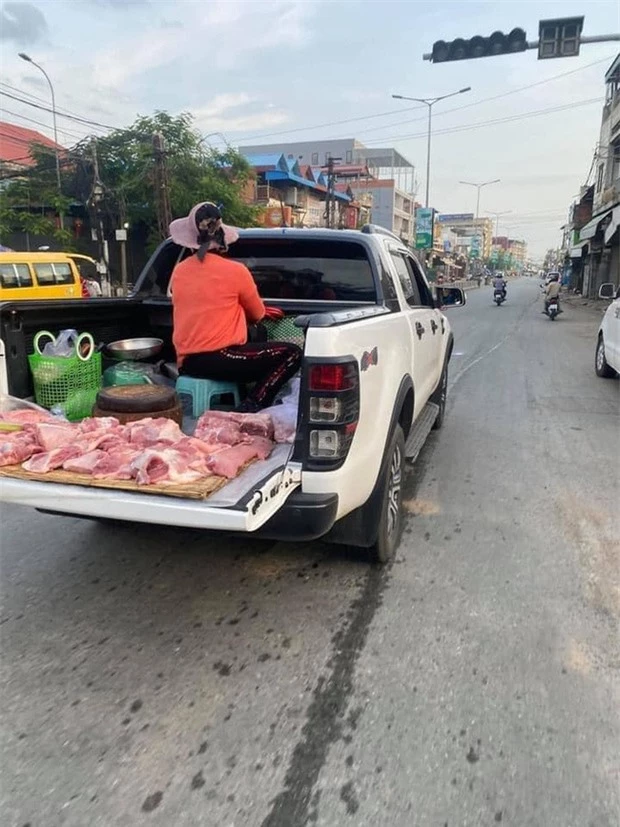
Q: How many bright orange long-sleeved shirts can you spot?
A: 1